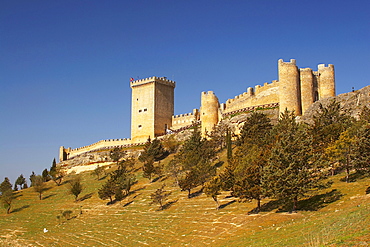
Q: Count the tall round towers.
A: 4